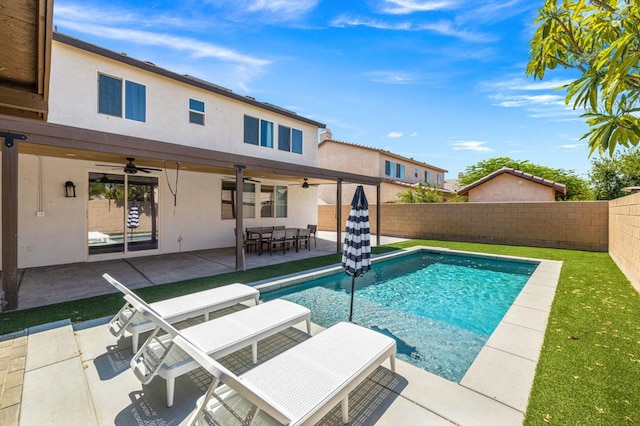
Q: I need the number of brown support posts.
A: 4